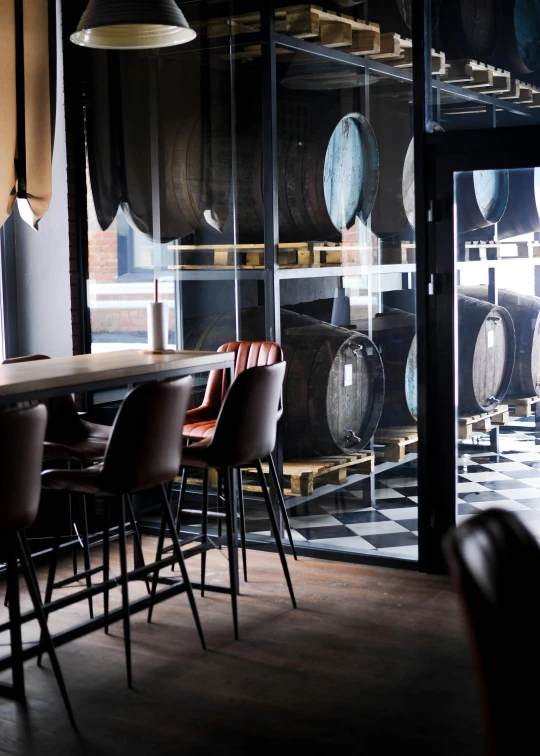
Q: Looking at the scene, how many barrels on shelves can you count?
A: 12